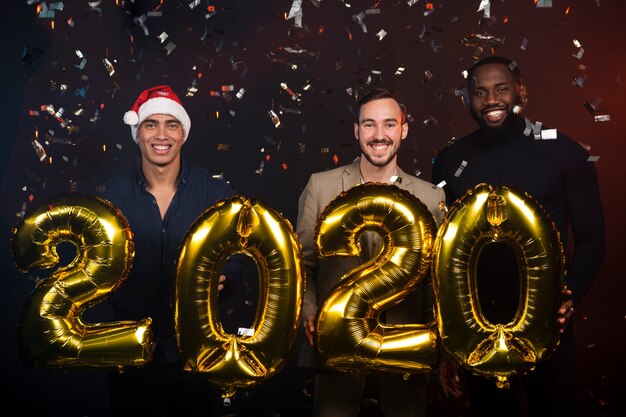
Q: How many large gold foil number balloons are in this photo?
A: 4